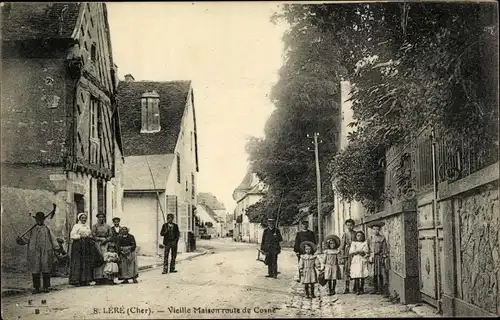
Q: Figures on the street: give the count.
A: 14